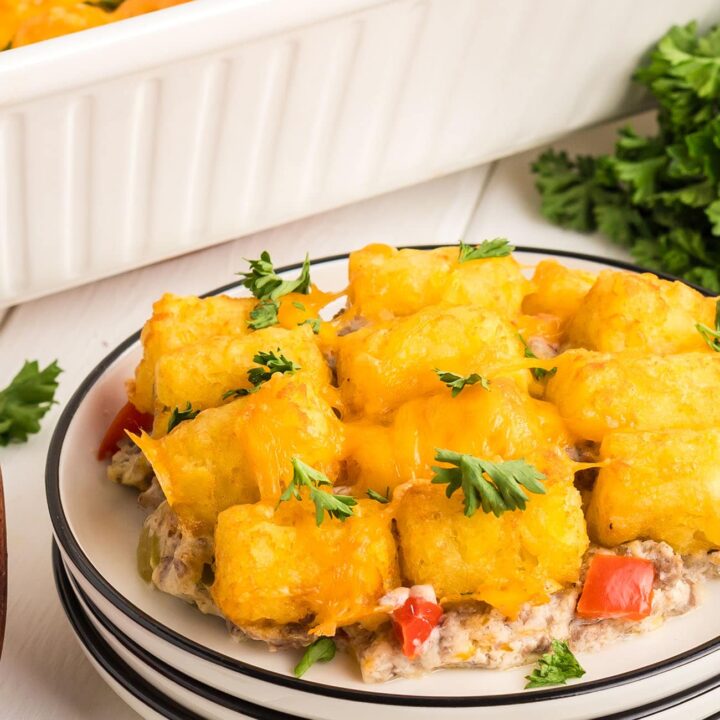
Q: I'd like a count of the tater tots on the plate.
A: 12